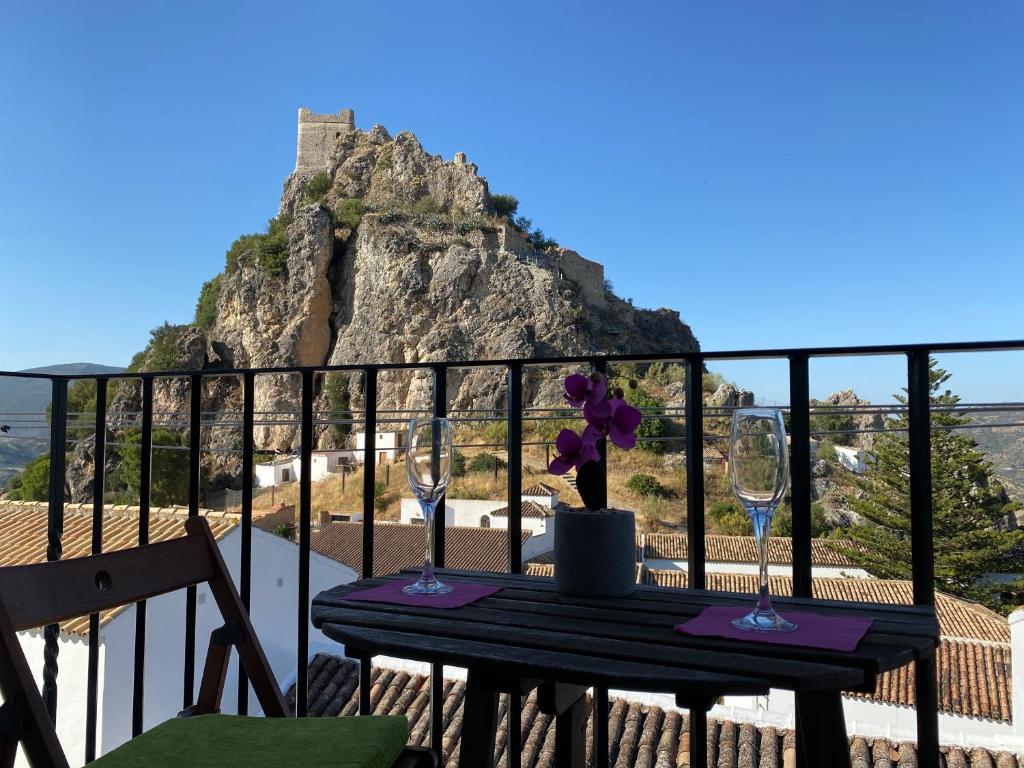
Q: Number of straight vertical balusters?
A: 12